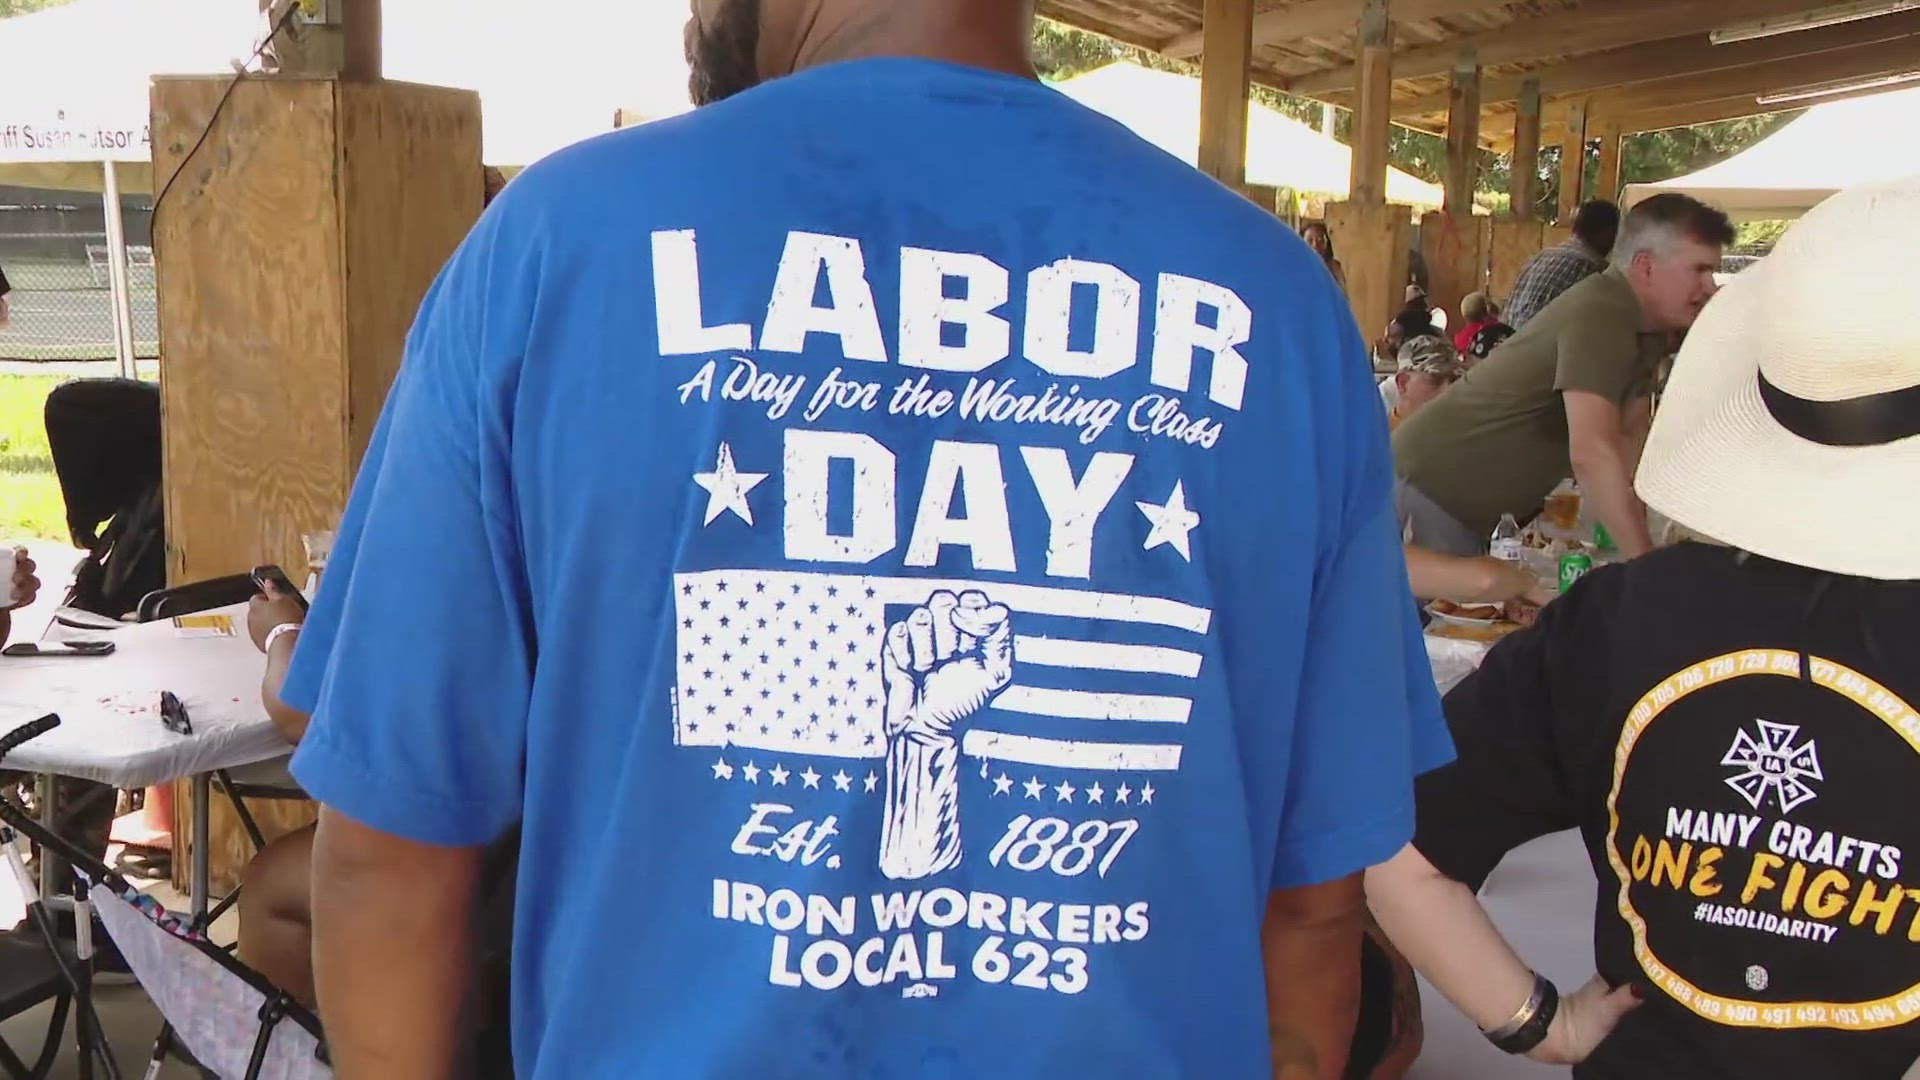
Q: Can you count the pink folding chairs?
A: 0